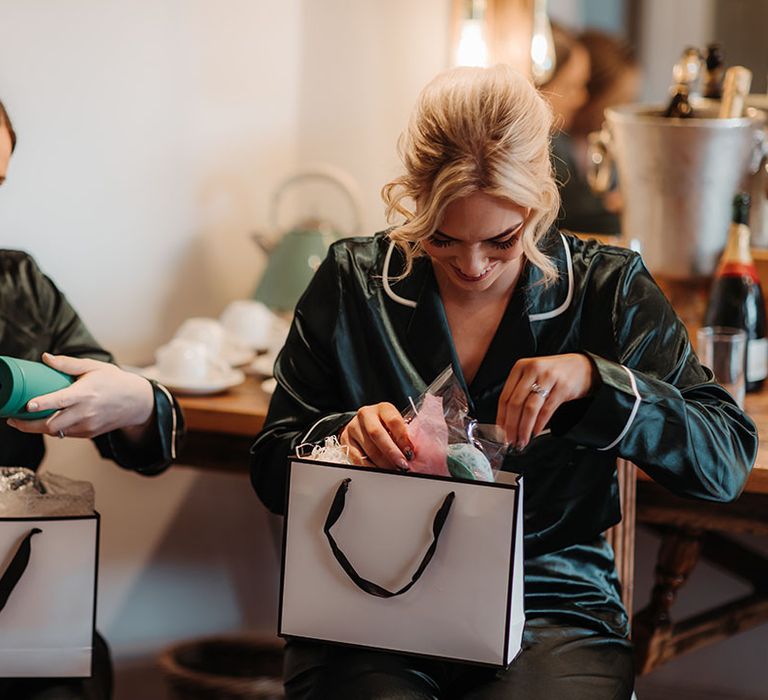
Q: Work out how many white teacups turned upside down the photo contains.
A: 3